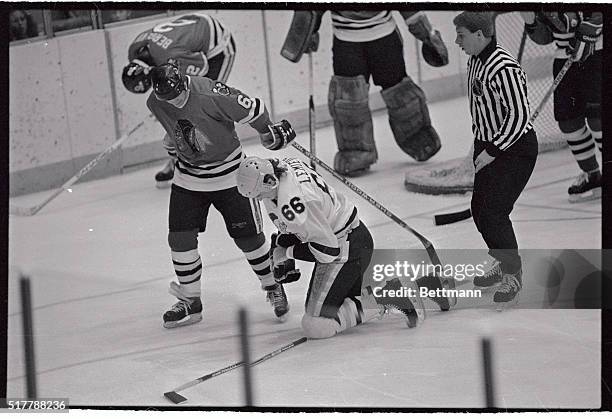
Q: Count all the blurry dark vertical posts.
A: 3